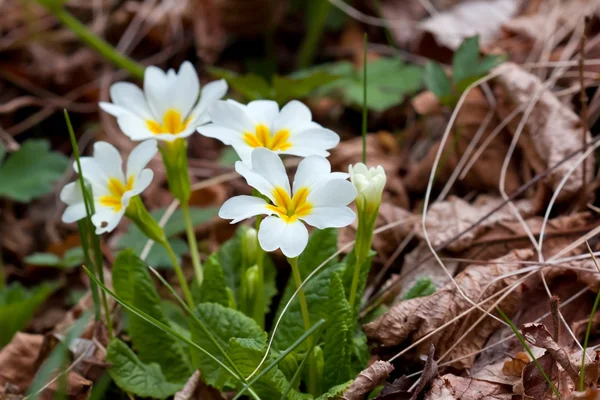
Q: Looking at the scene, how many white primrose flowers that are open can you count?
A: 4